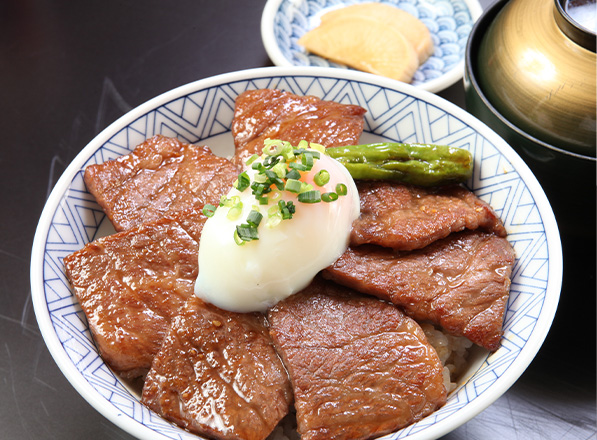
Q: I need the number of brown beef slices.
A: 7